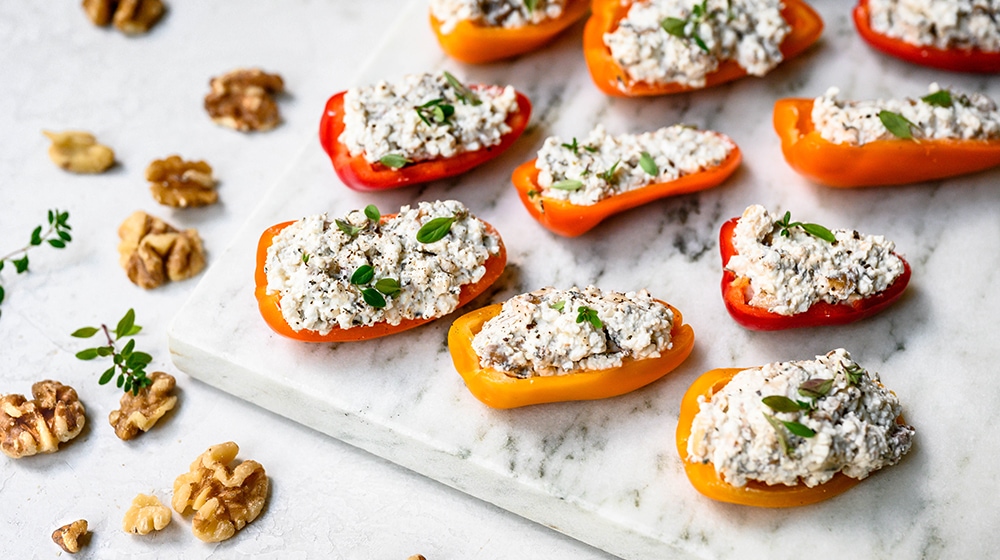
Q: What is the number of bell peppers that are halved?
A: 10